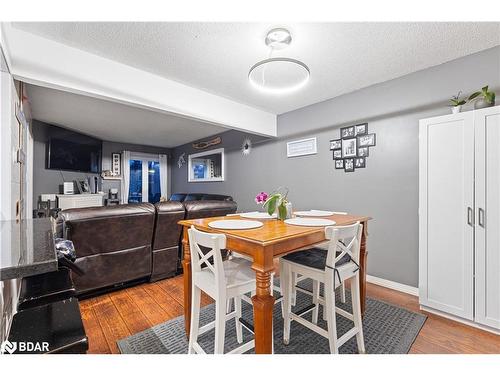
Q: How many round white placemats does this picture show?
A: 4